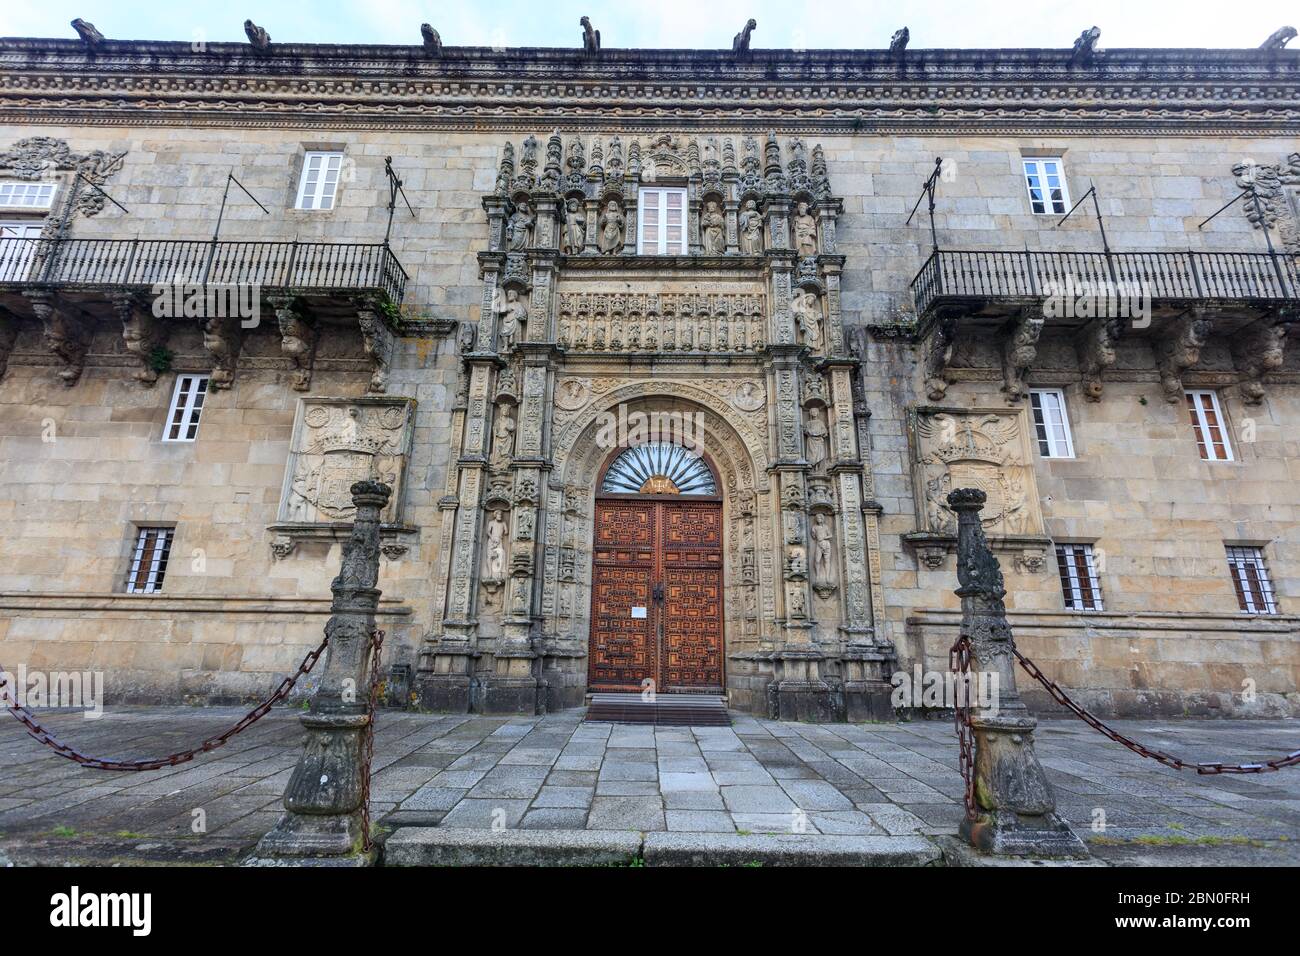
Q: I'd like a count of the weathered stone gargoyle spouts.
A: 8